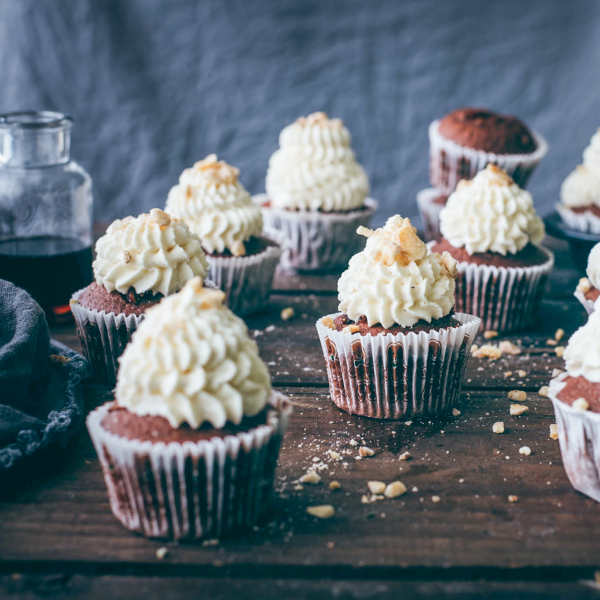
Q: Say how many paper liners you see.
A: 11